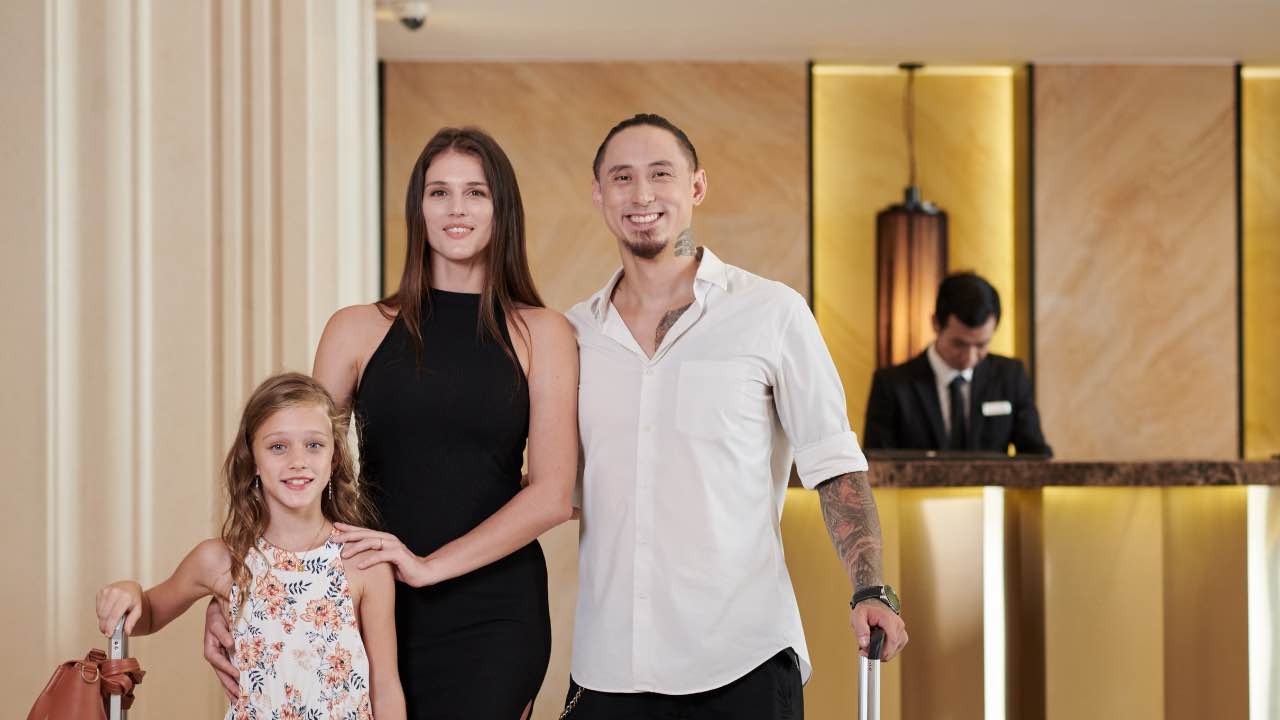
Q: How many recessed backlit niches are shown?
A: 2